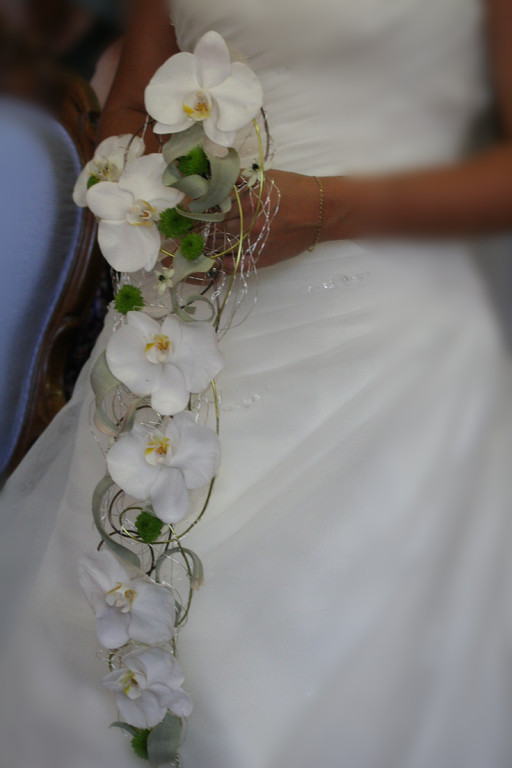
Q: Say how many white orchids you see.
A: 7